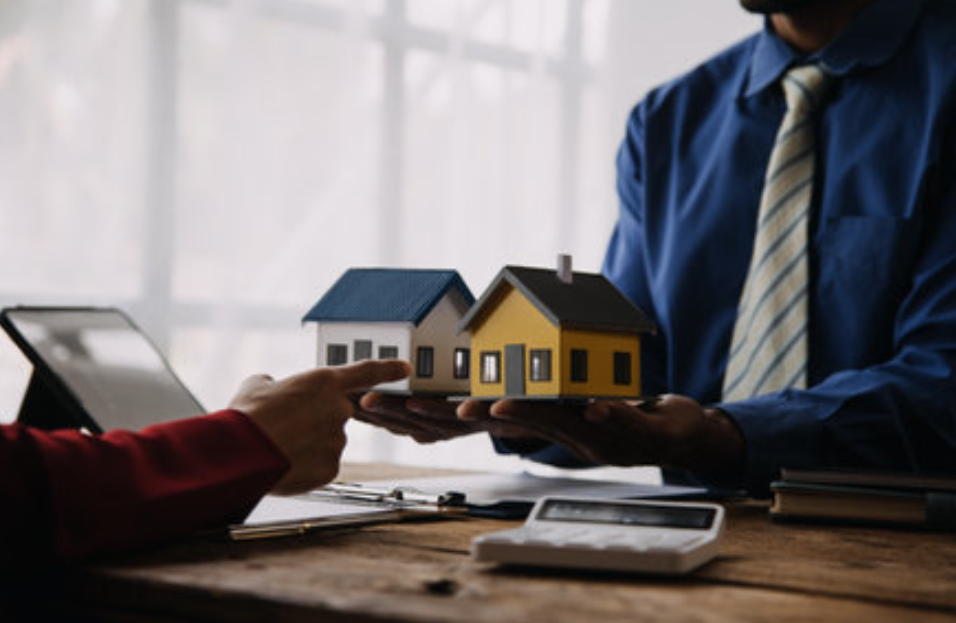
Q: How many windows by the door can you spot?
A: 2